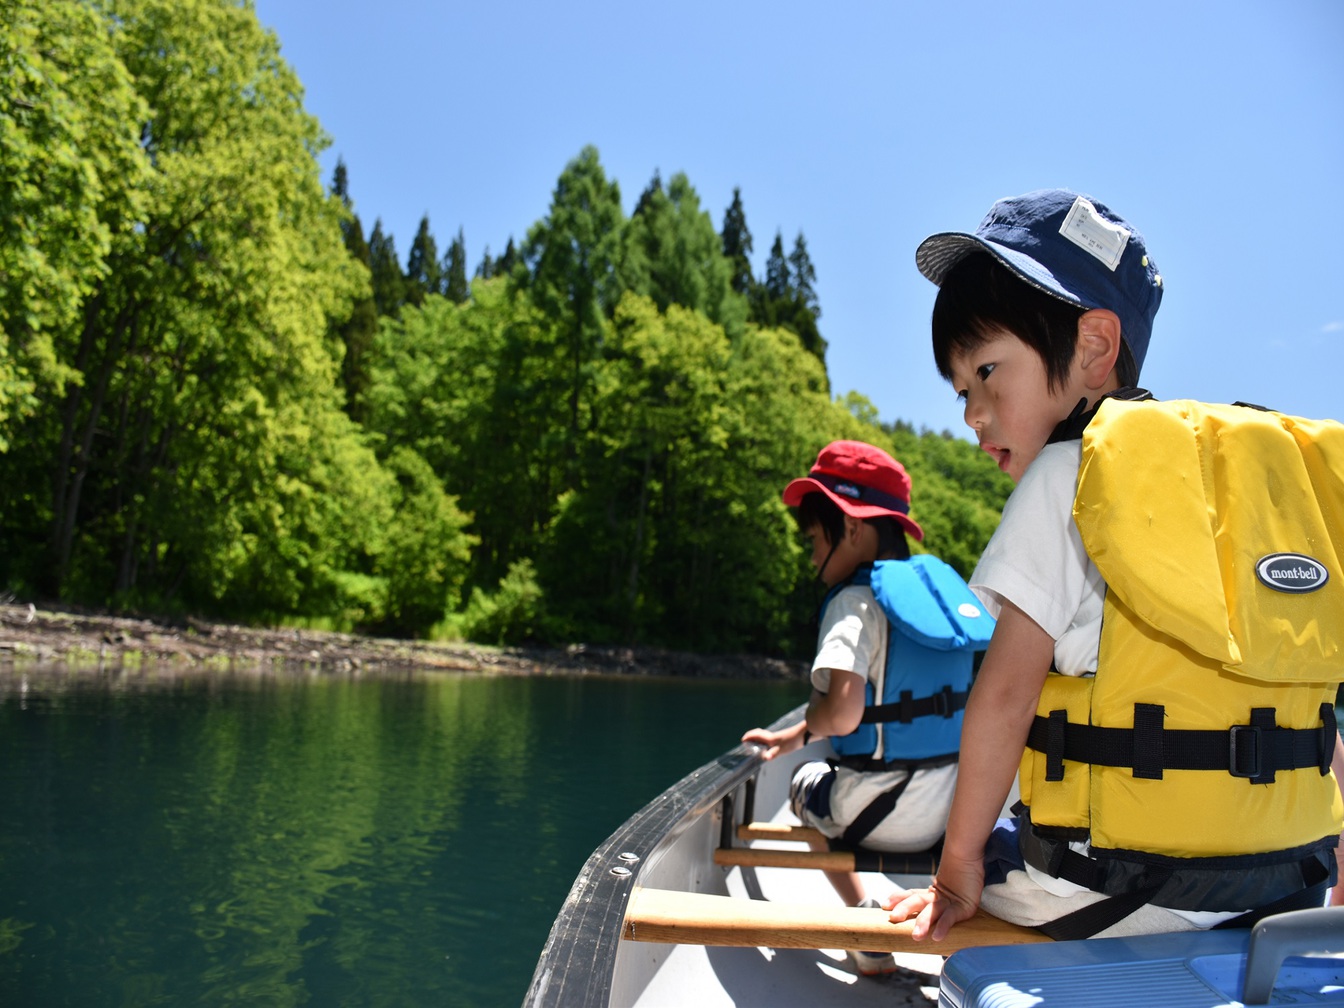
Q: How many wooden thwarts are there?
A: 3